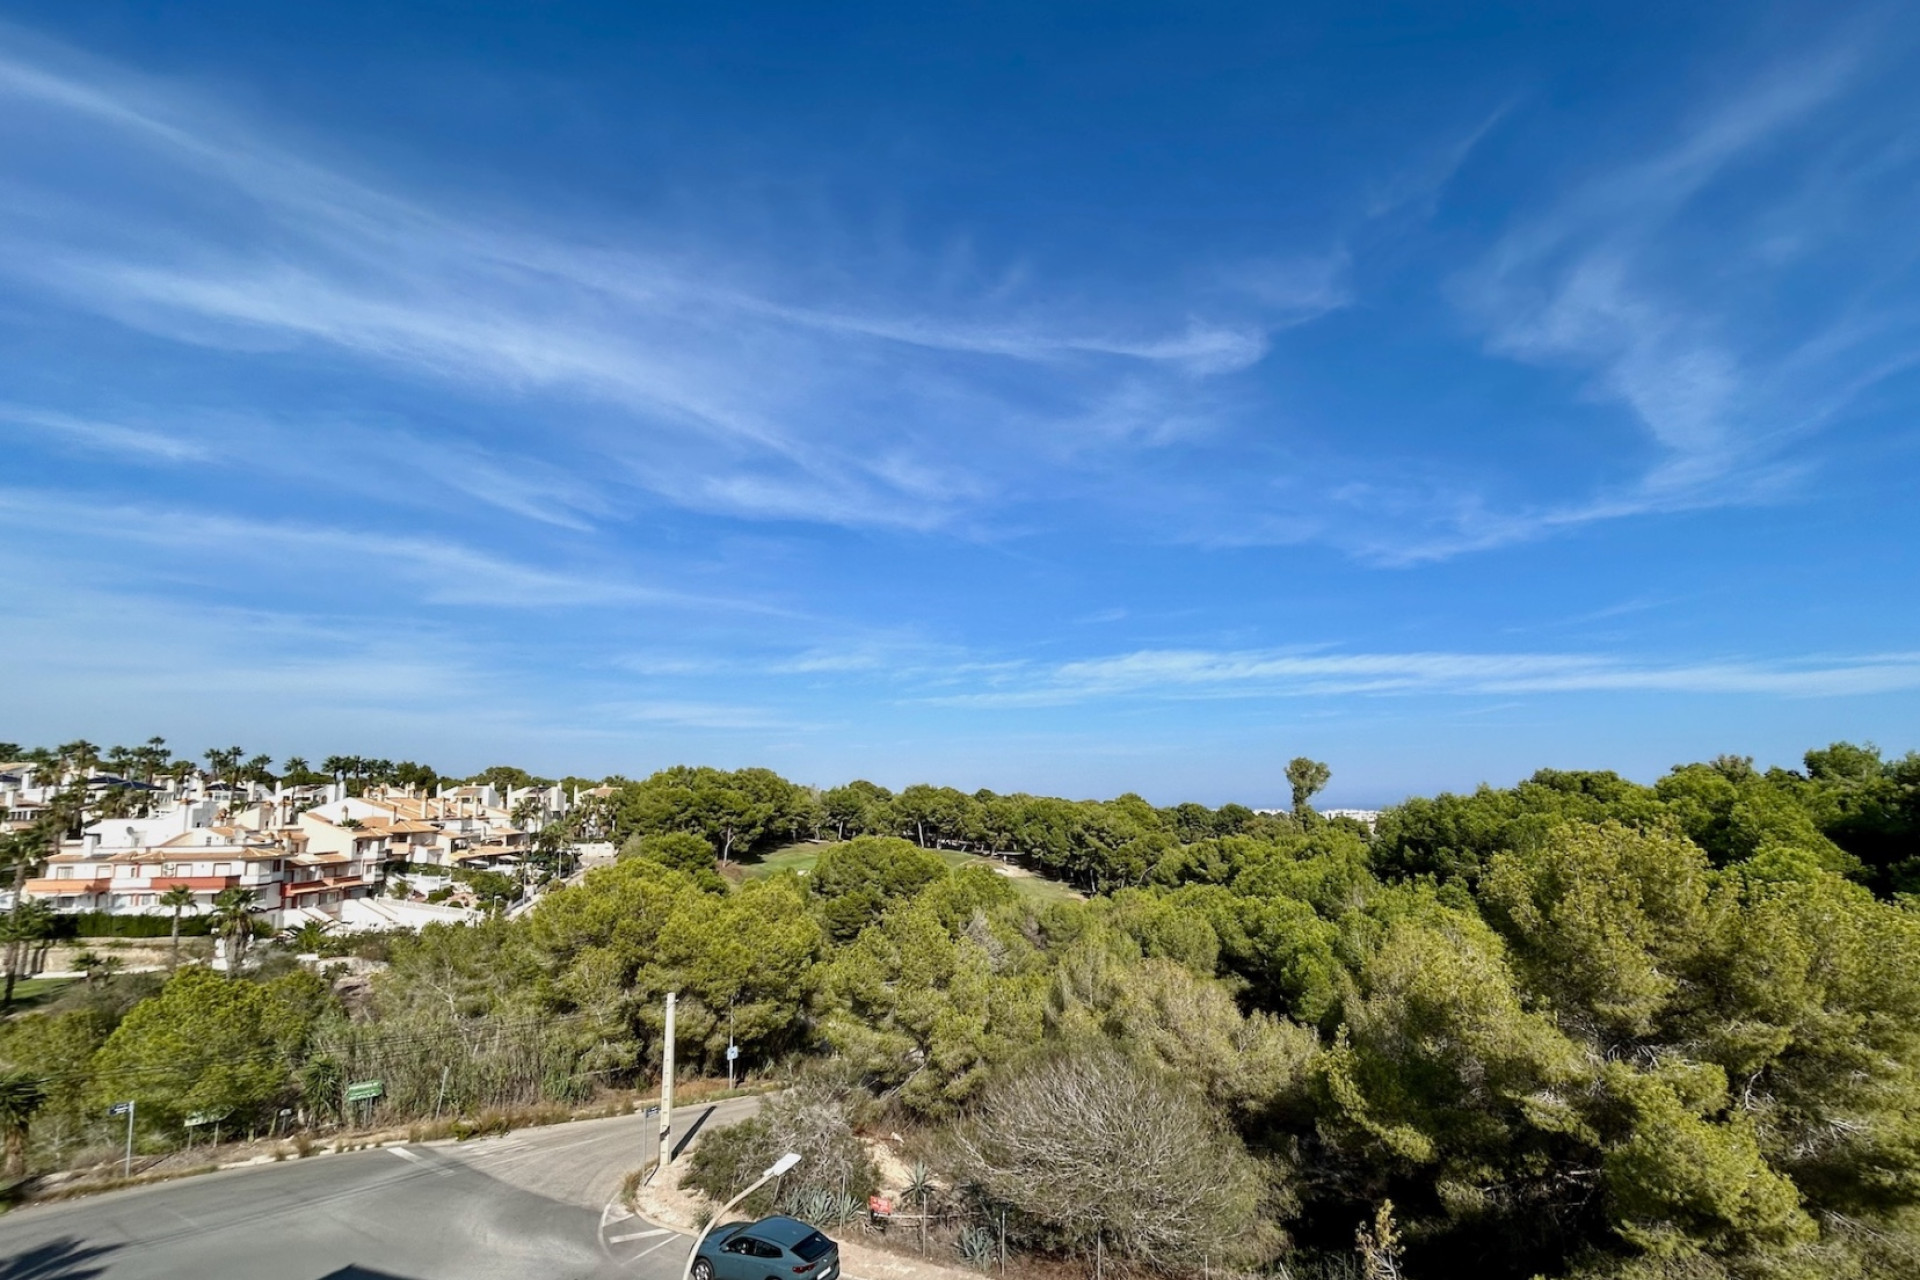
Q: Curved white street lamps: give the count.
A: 1